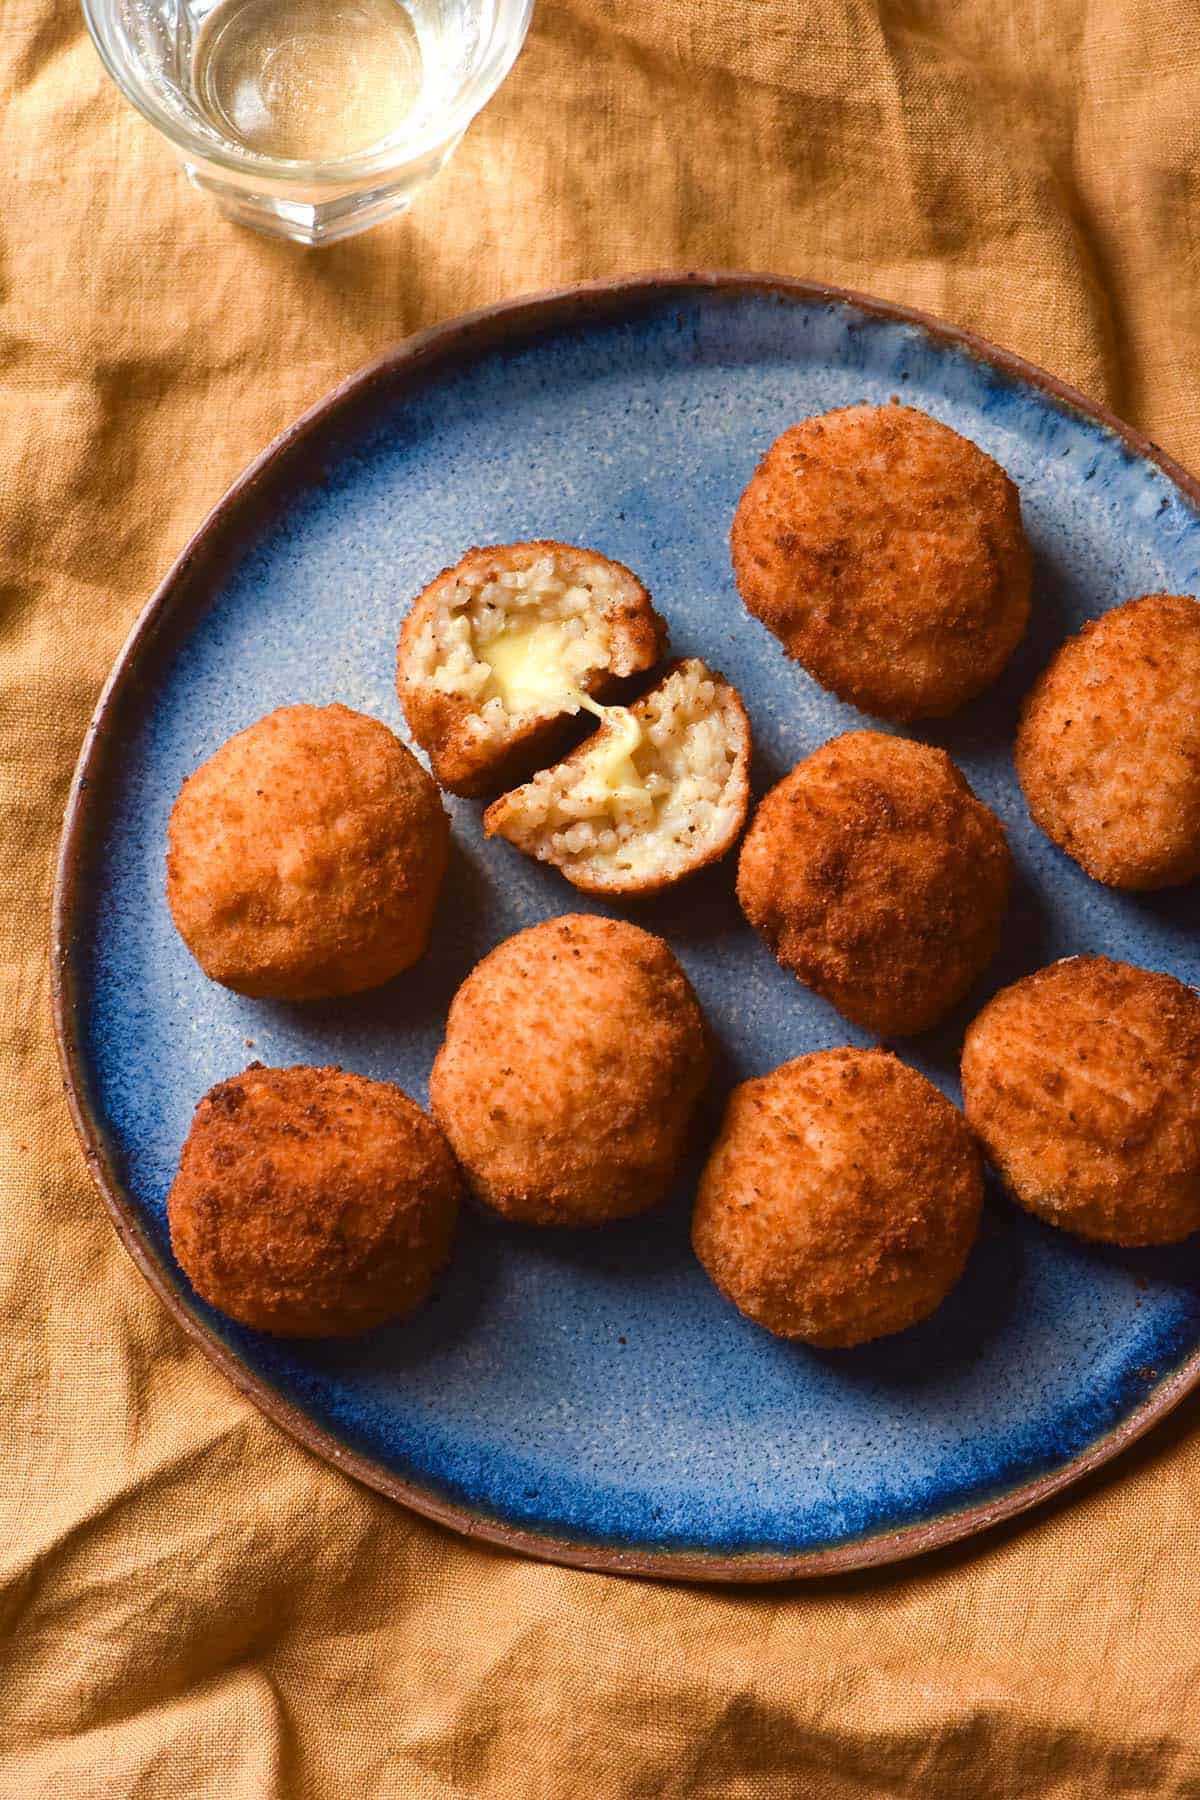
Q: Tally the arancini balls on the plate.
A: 9